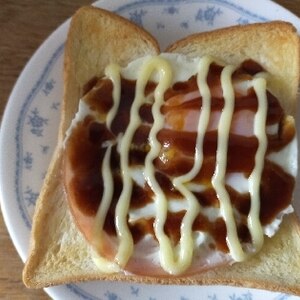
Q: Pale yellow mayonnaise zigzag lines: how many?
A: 6